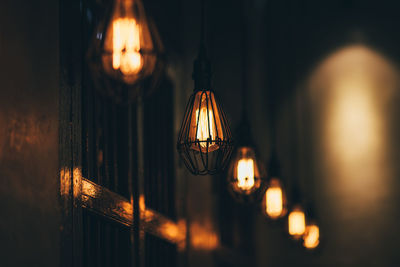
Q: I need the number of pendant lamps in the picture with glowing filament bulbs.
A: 6